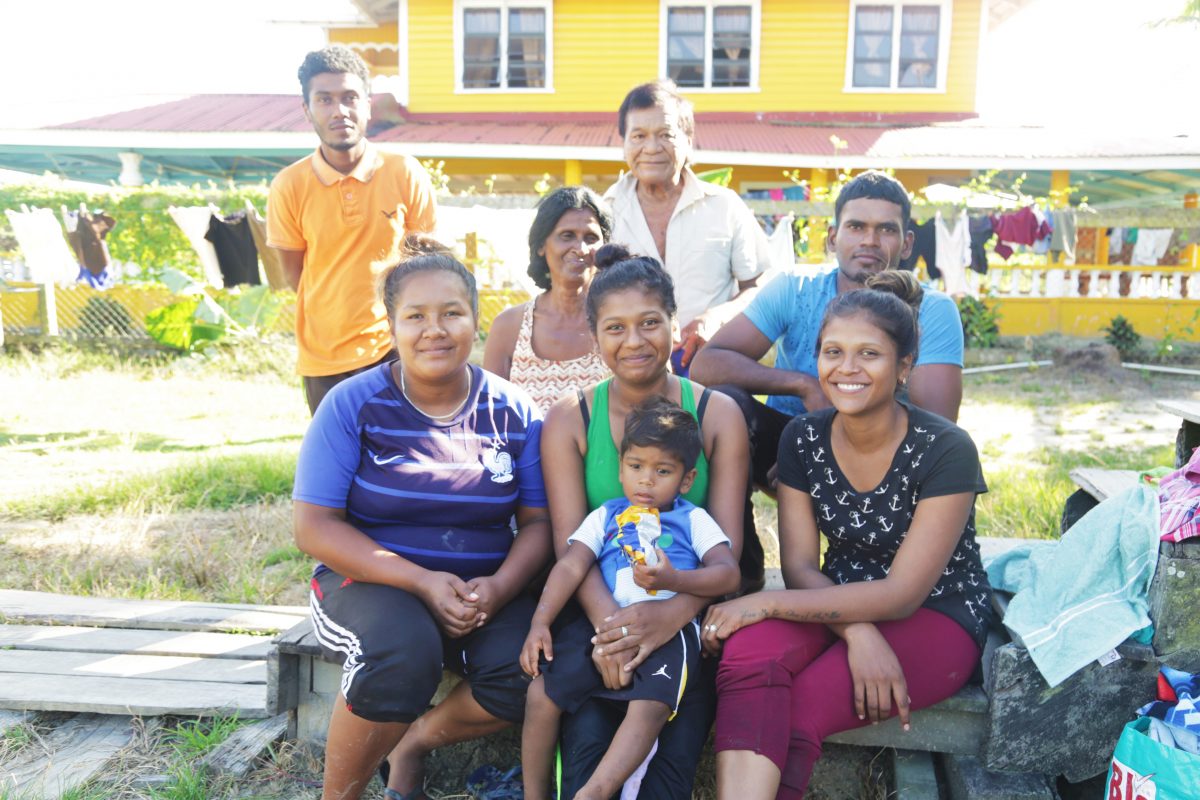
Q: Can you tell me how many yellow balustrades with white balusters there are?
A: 1